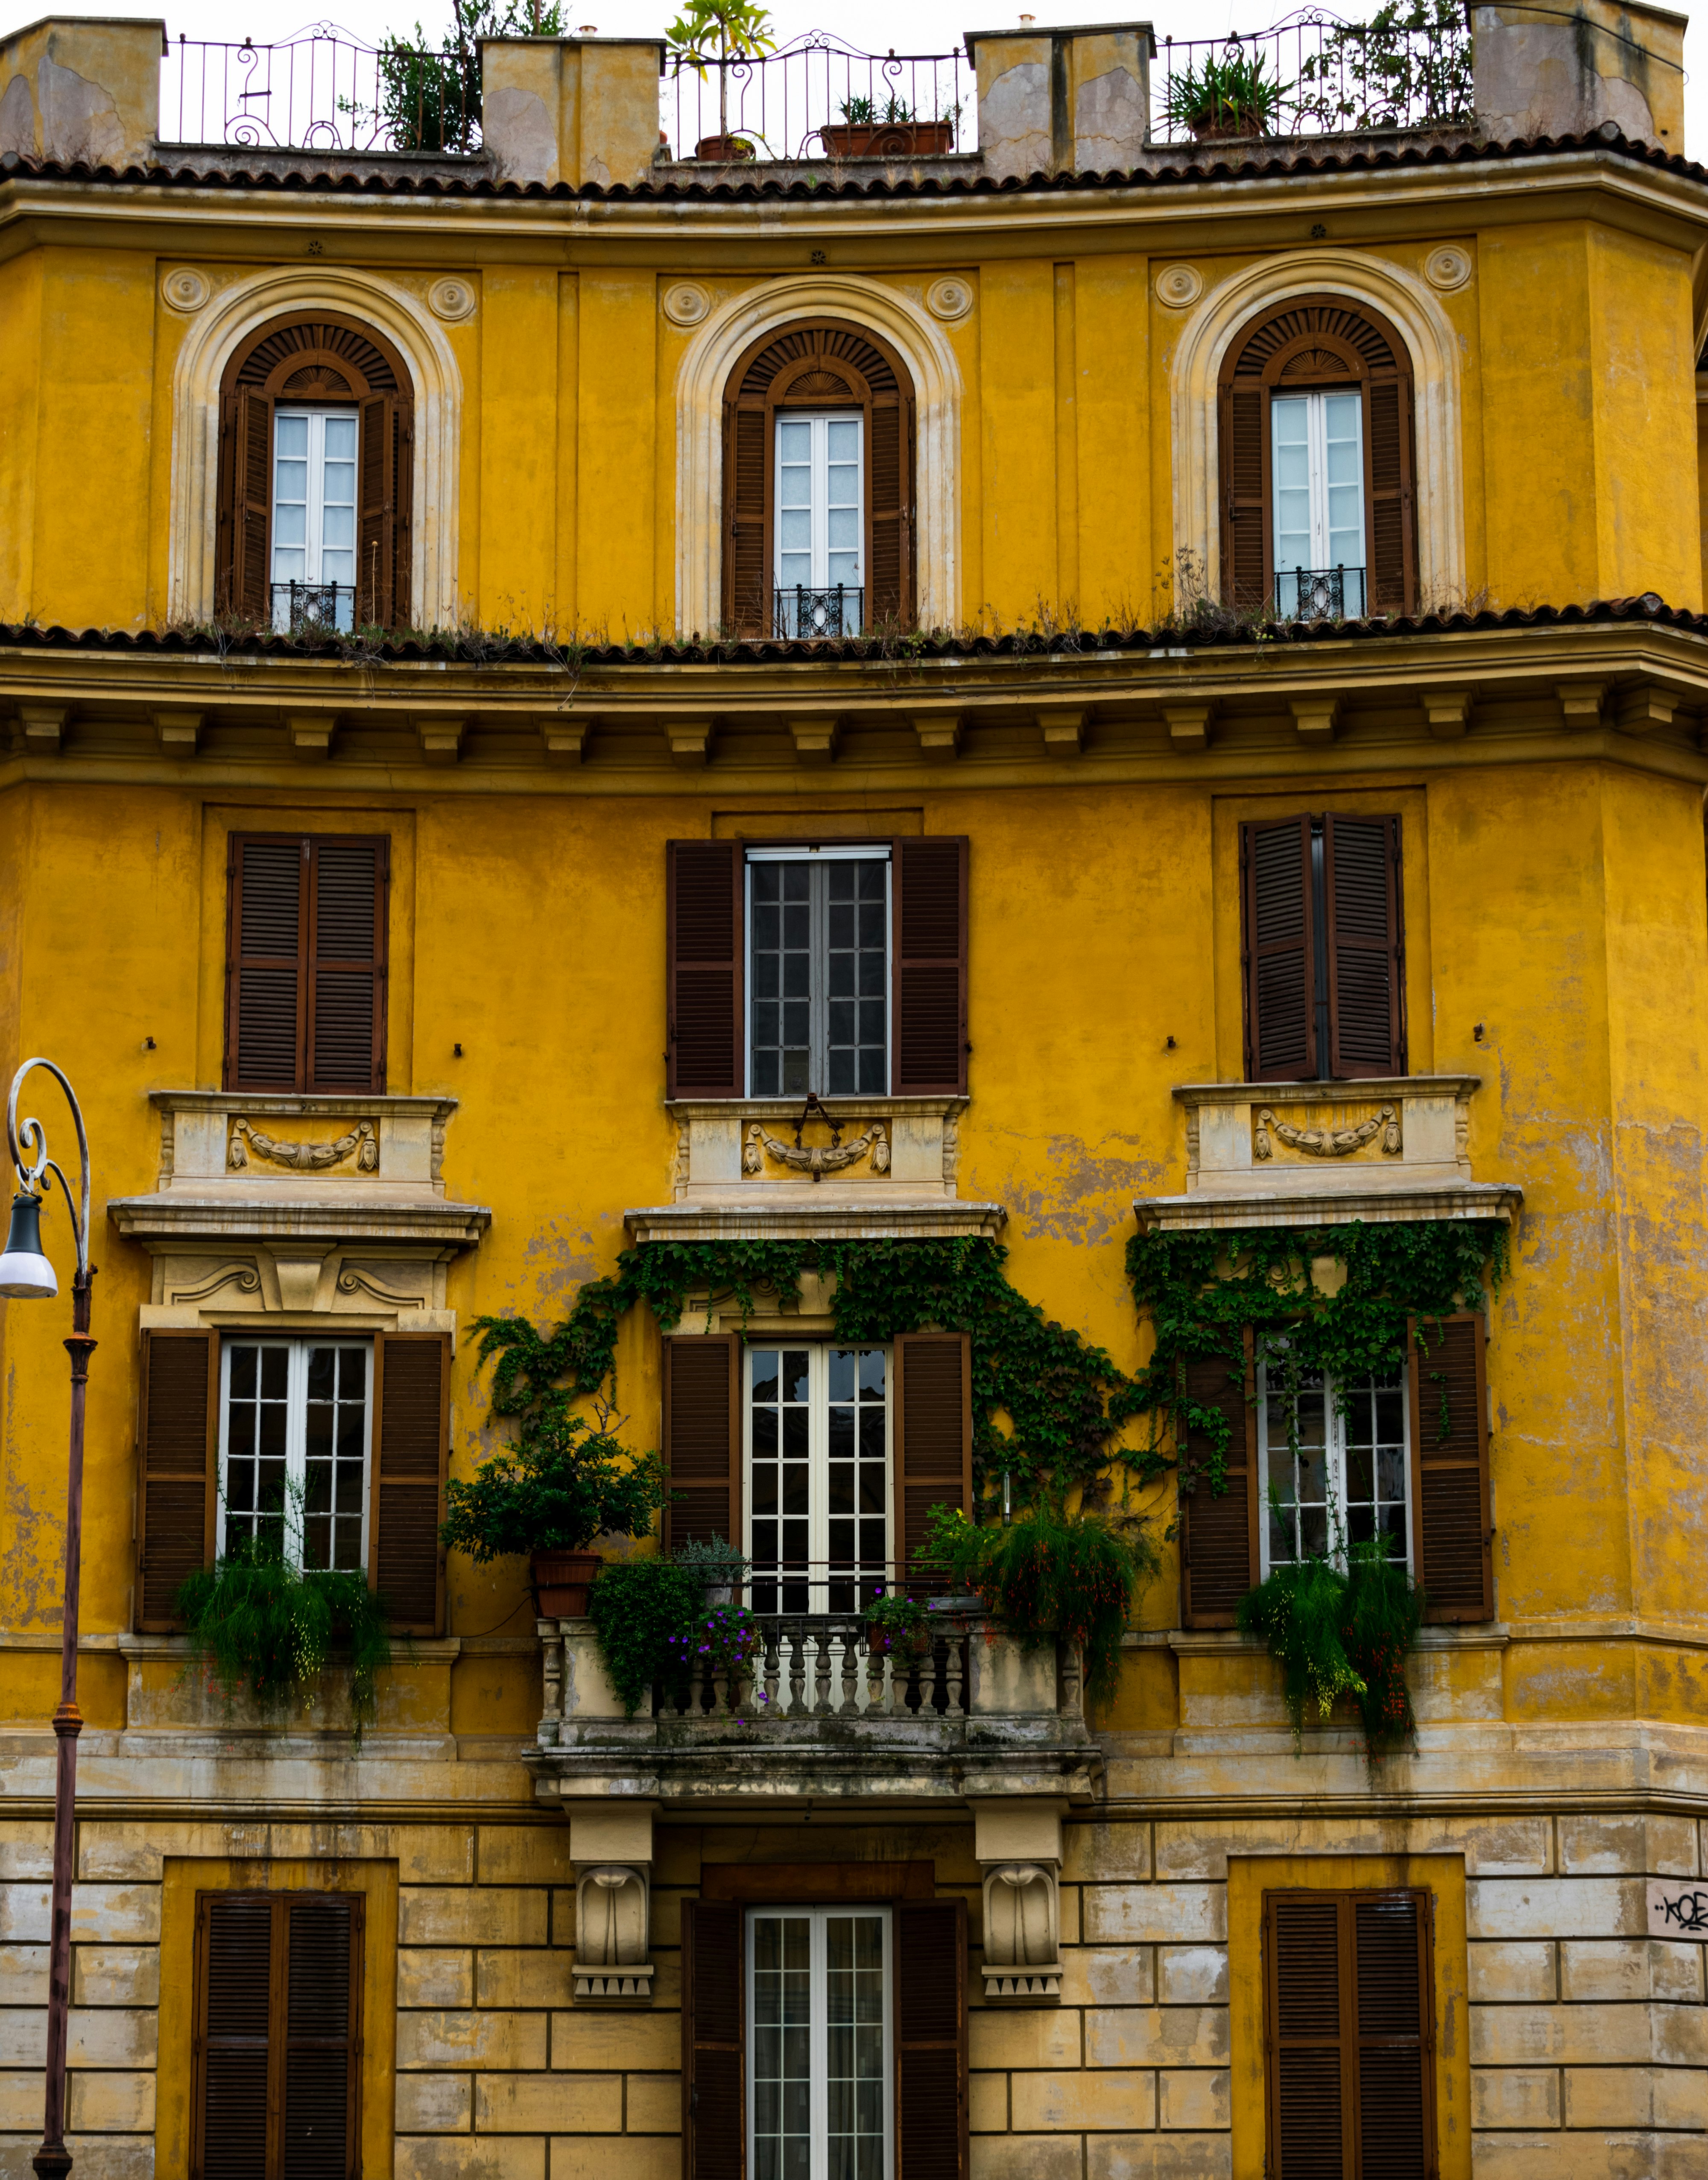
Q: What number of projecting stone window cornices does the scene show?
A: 3